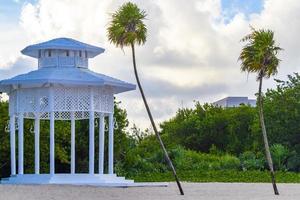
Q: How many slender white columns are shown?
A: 8